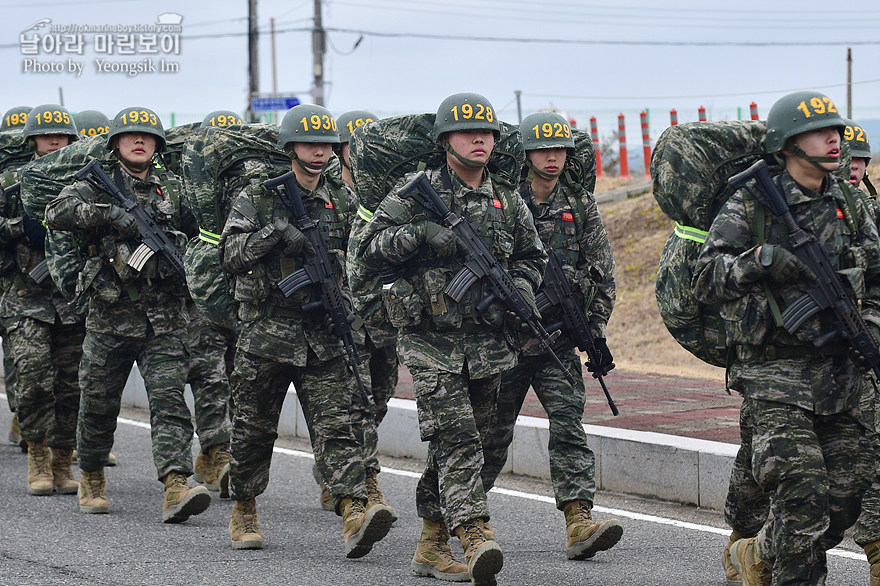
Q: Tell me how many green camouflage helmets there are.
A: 11